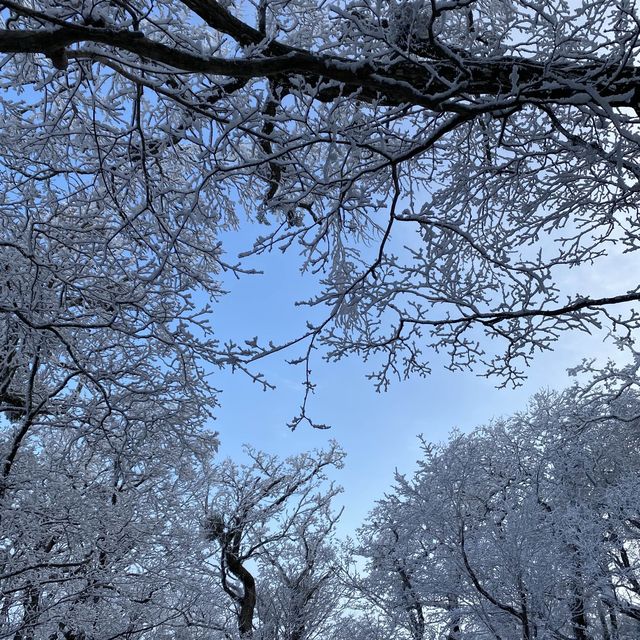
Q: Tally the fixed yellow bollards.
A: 0